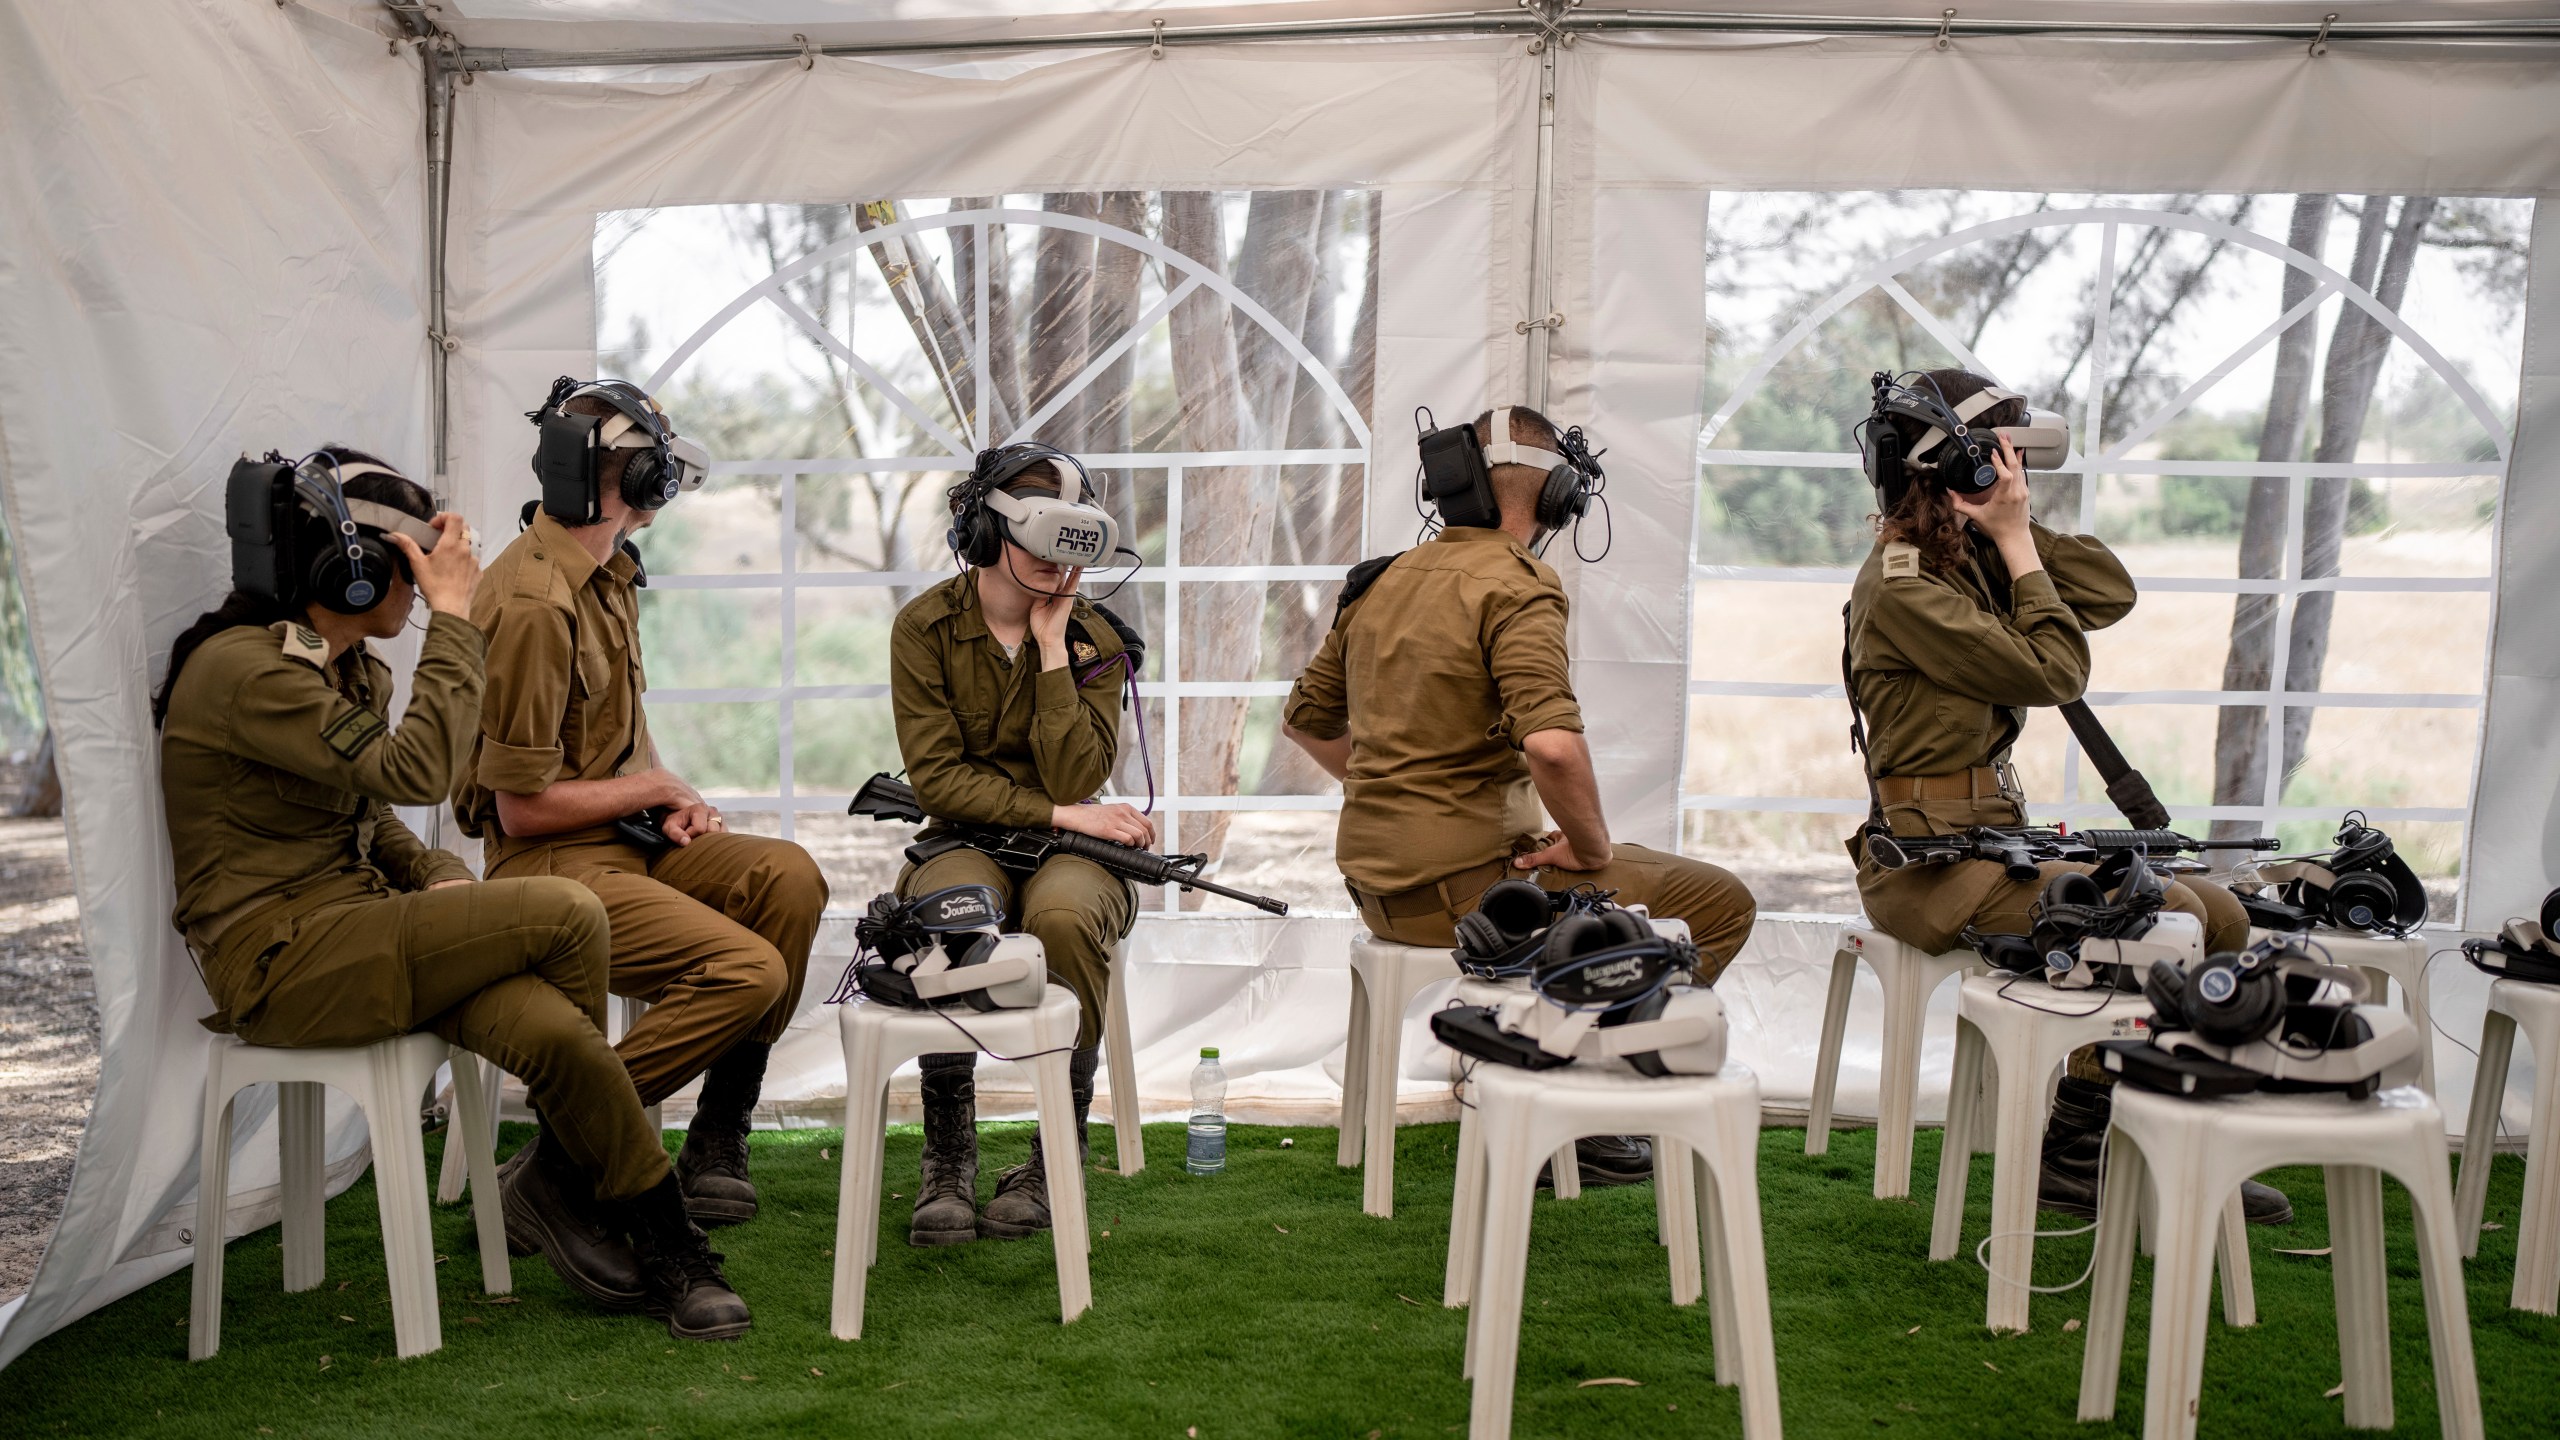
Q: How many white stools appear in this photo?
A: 12